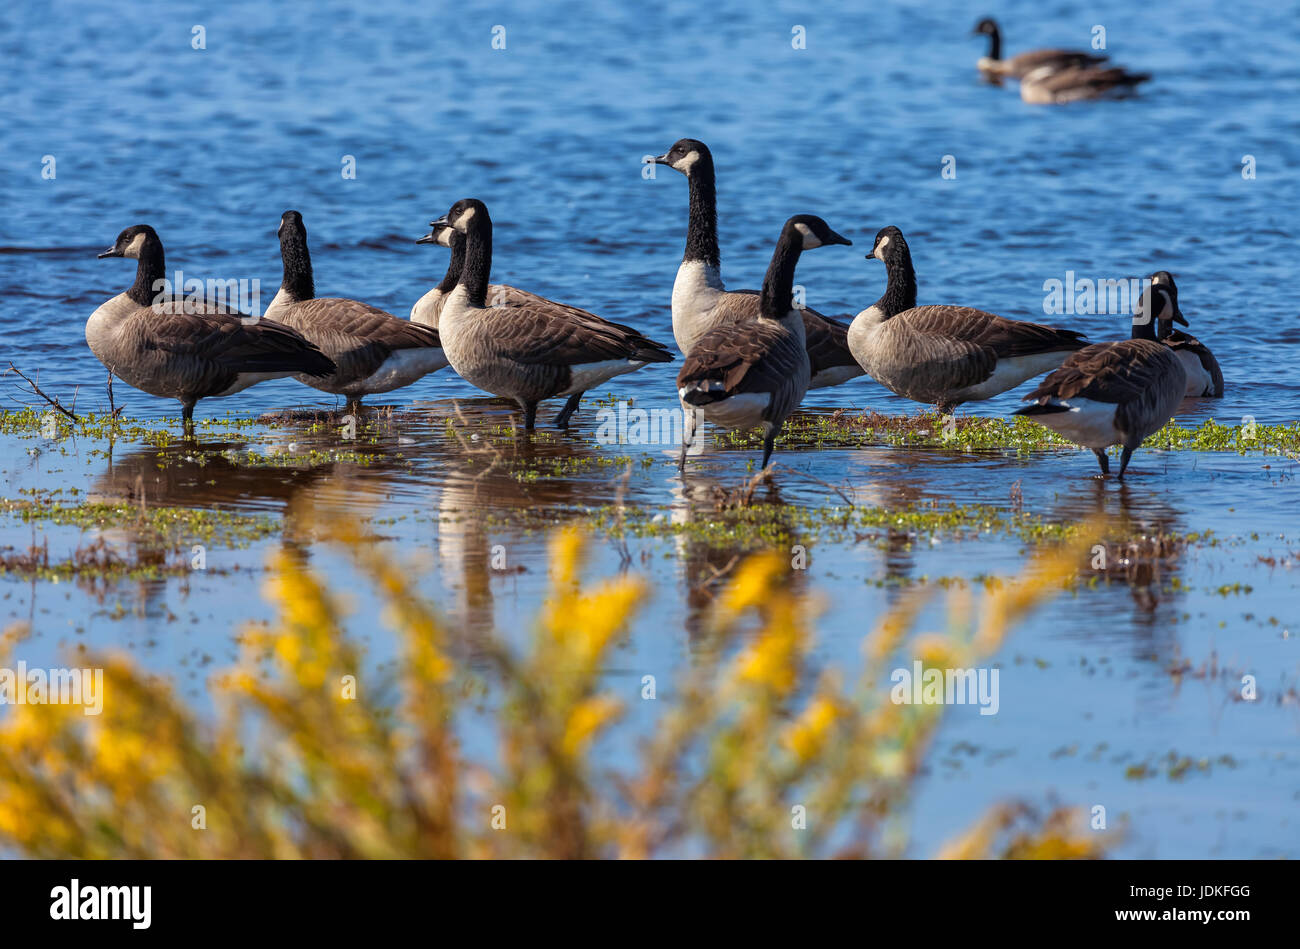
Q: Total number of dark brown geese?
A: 11